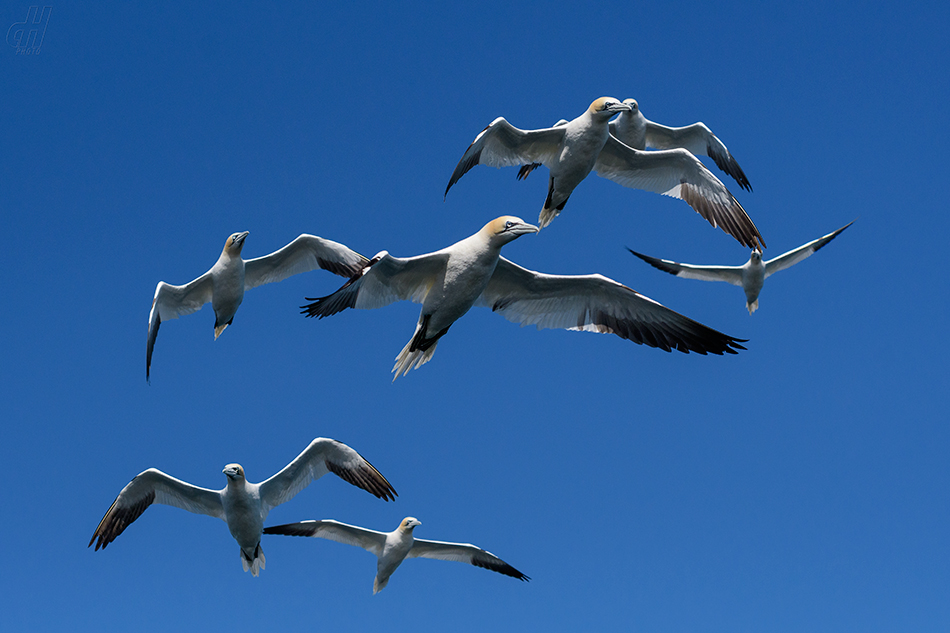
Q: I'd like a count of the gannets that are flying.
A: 7